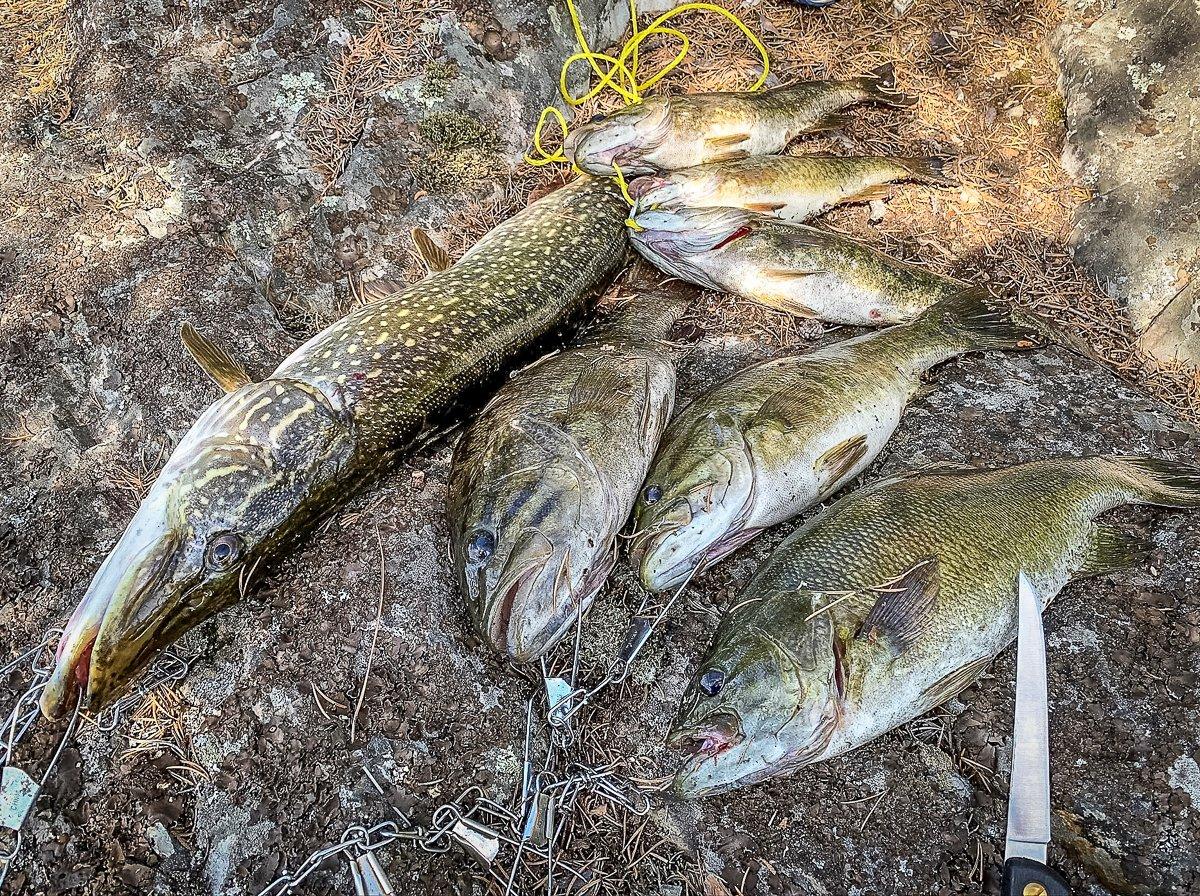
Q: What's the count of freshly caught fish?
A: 7